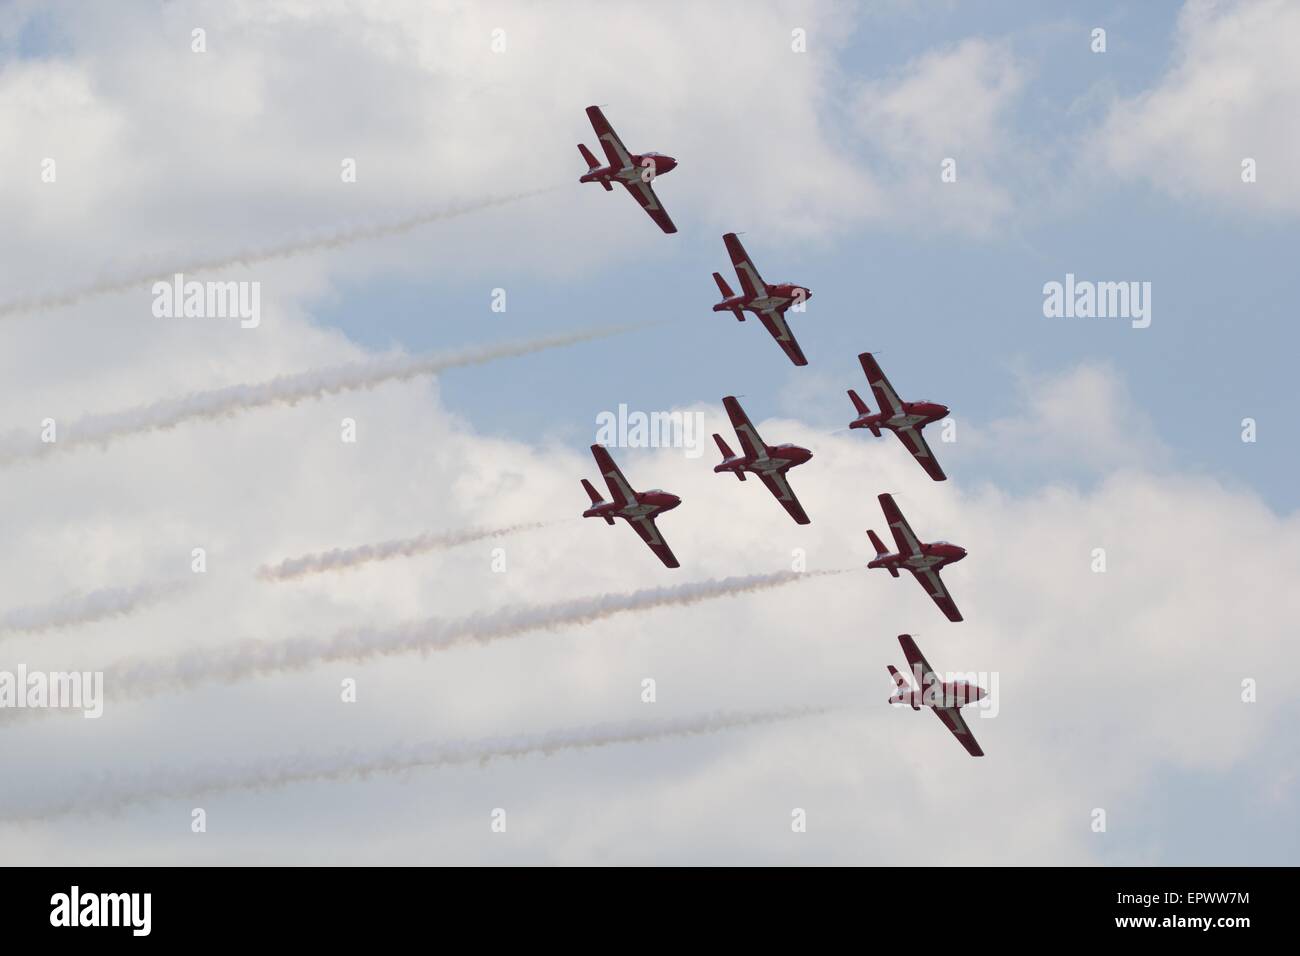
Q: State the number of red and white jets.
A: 7